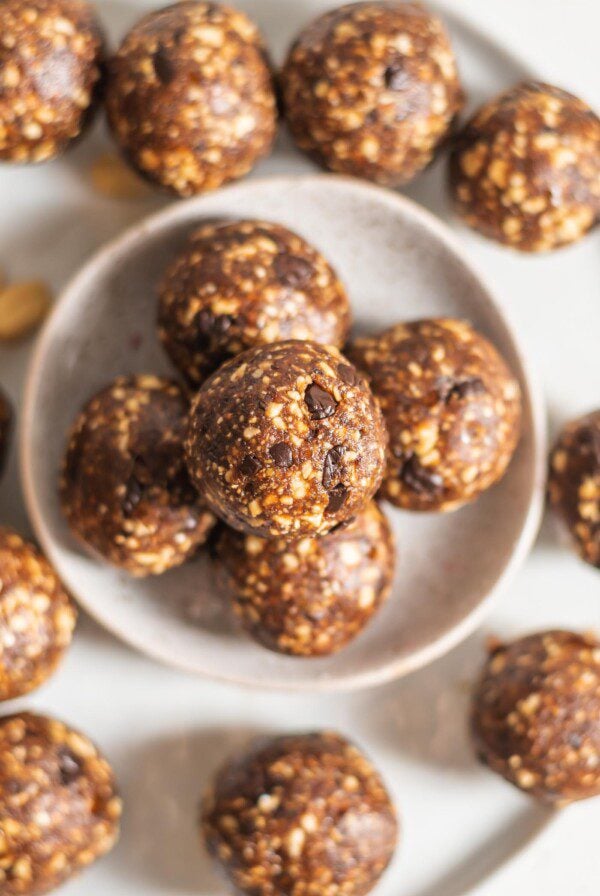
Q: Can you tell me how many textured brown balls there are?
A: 15